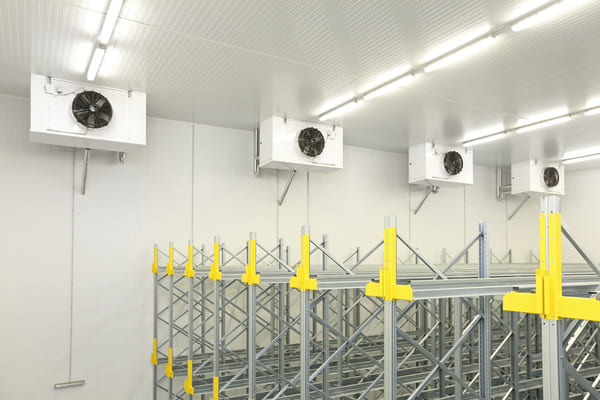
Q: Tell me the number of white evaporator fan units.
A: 4